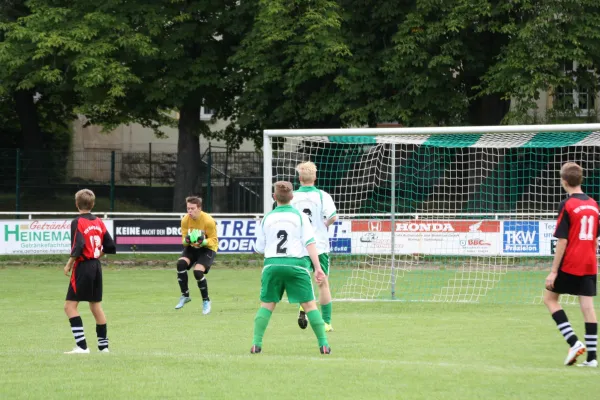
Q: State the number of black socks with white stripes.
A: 4